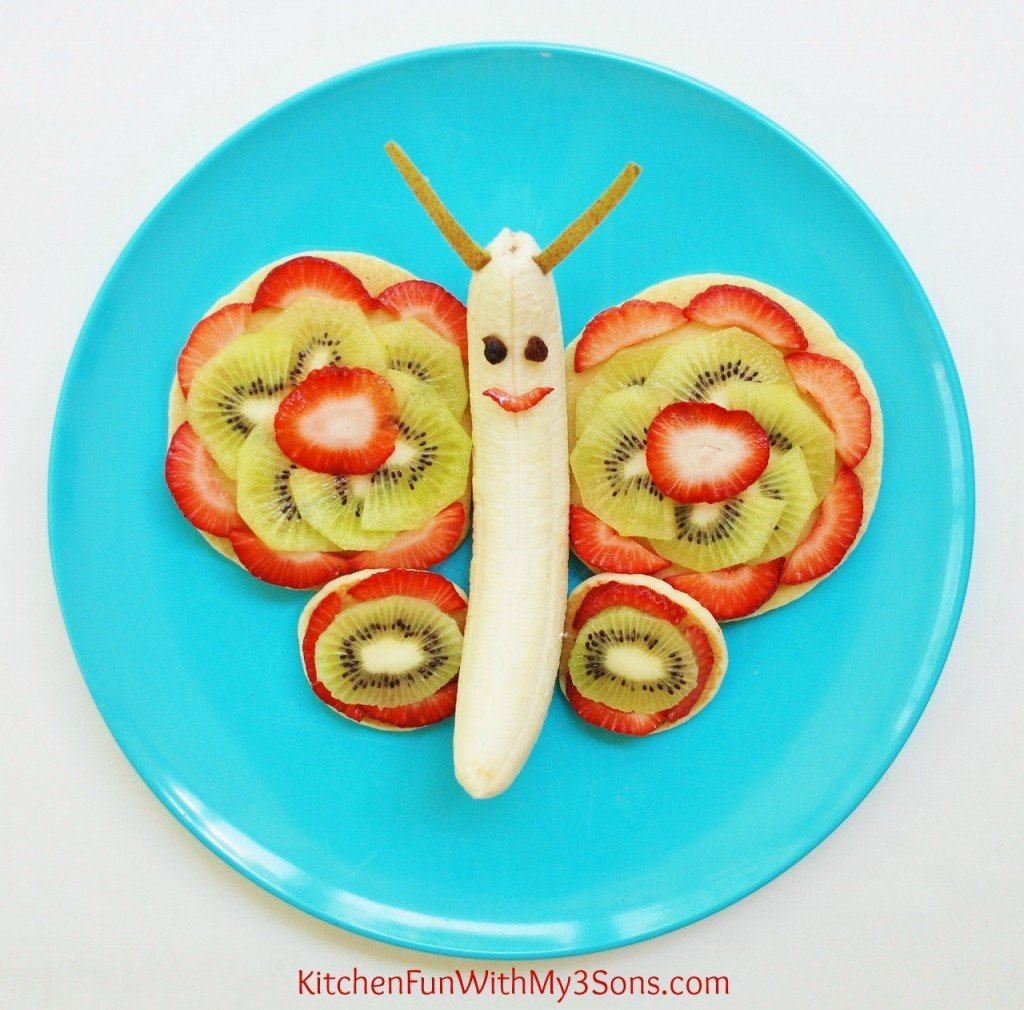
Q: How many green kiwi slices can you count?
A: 14